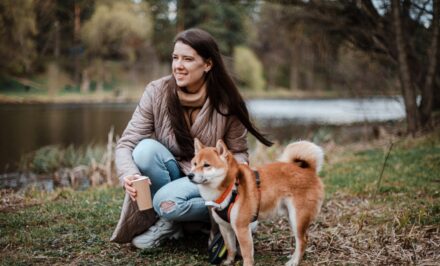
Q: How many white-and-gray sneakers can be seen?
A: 1